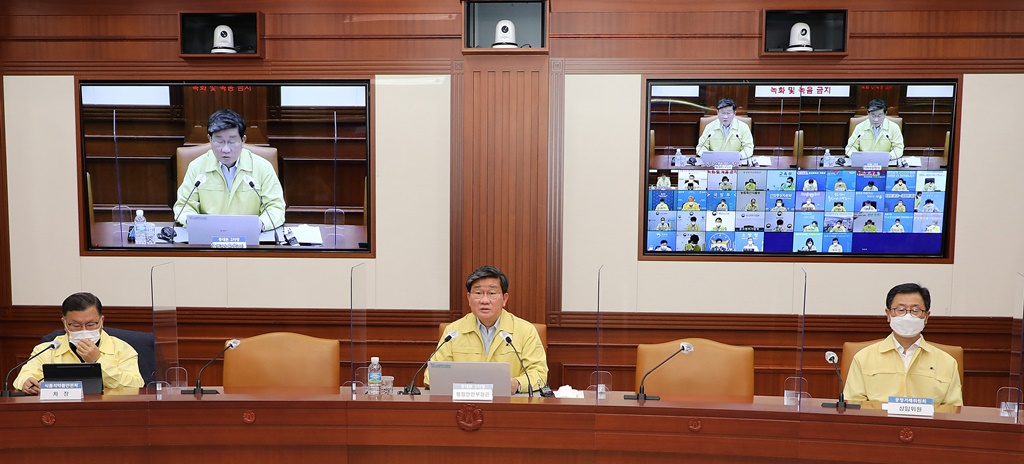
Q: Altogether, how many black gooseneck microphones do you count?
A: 6